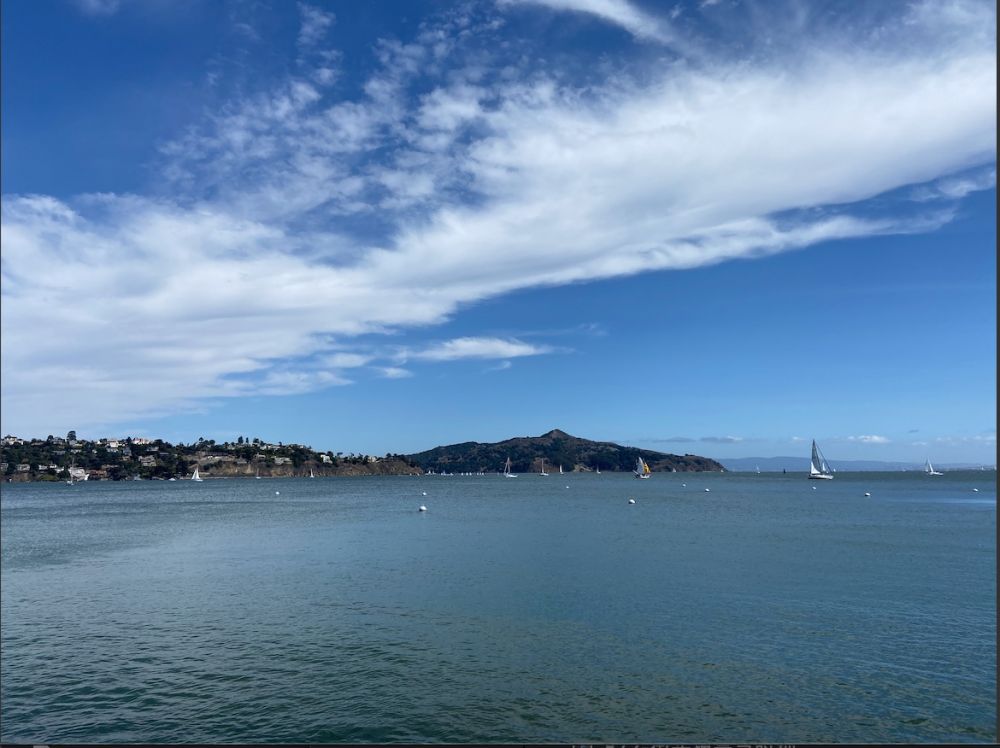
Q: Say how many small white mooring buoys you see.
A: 10